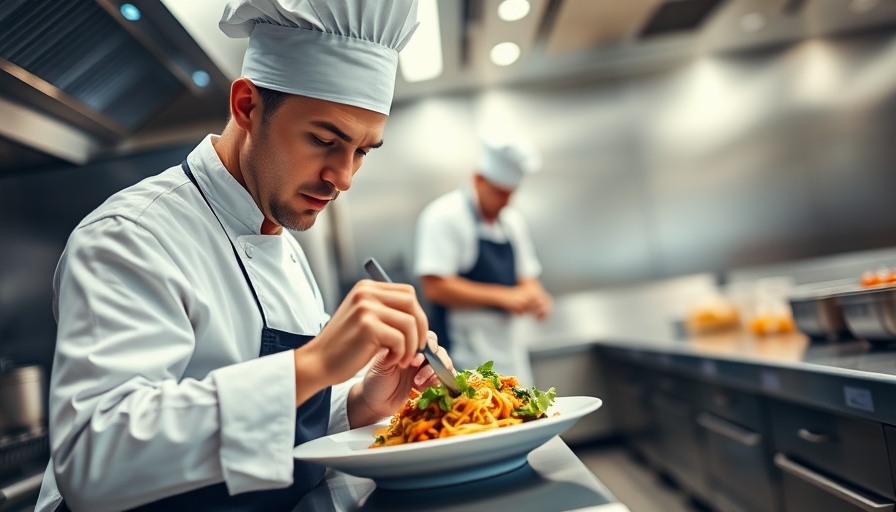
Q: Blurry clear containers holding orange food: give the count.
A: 2